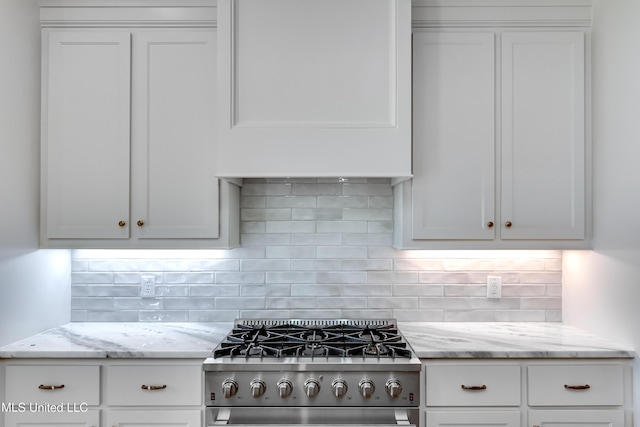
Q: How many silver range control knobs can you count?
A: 7